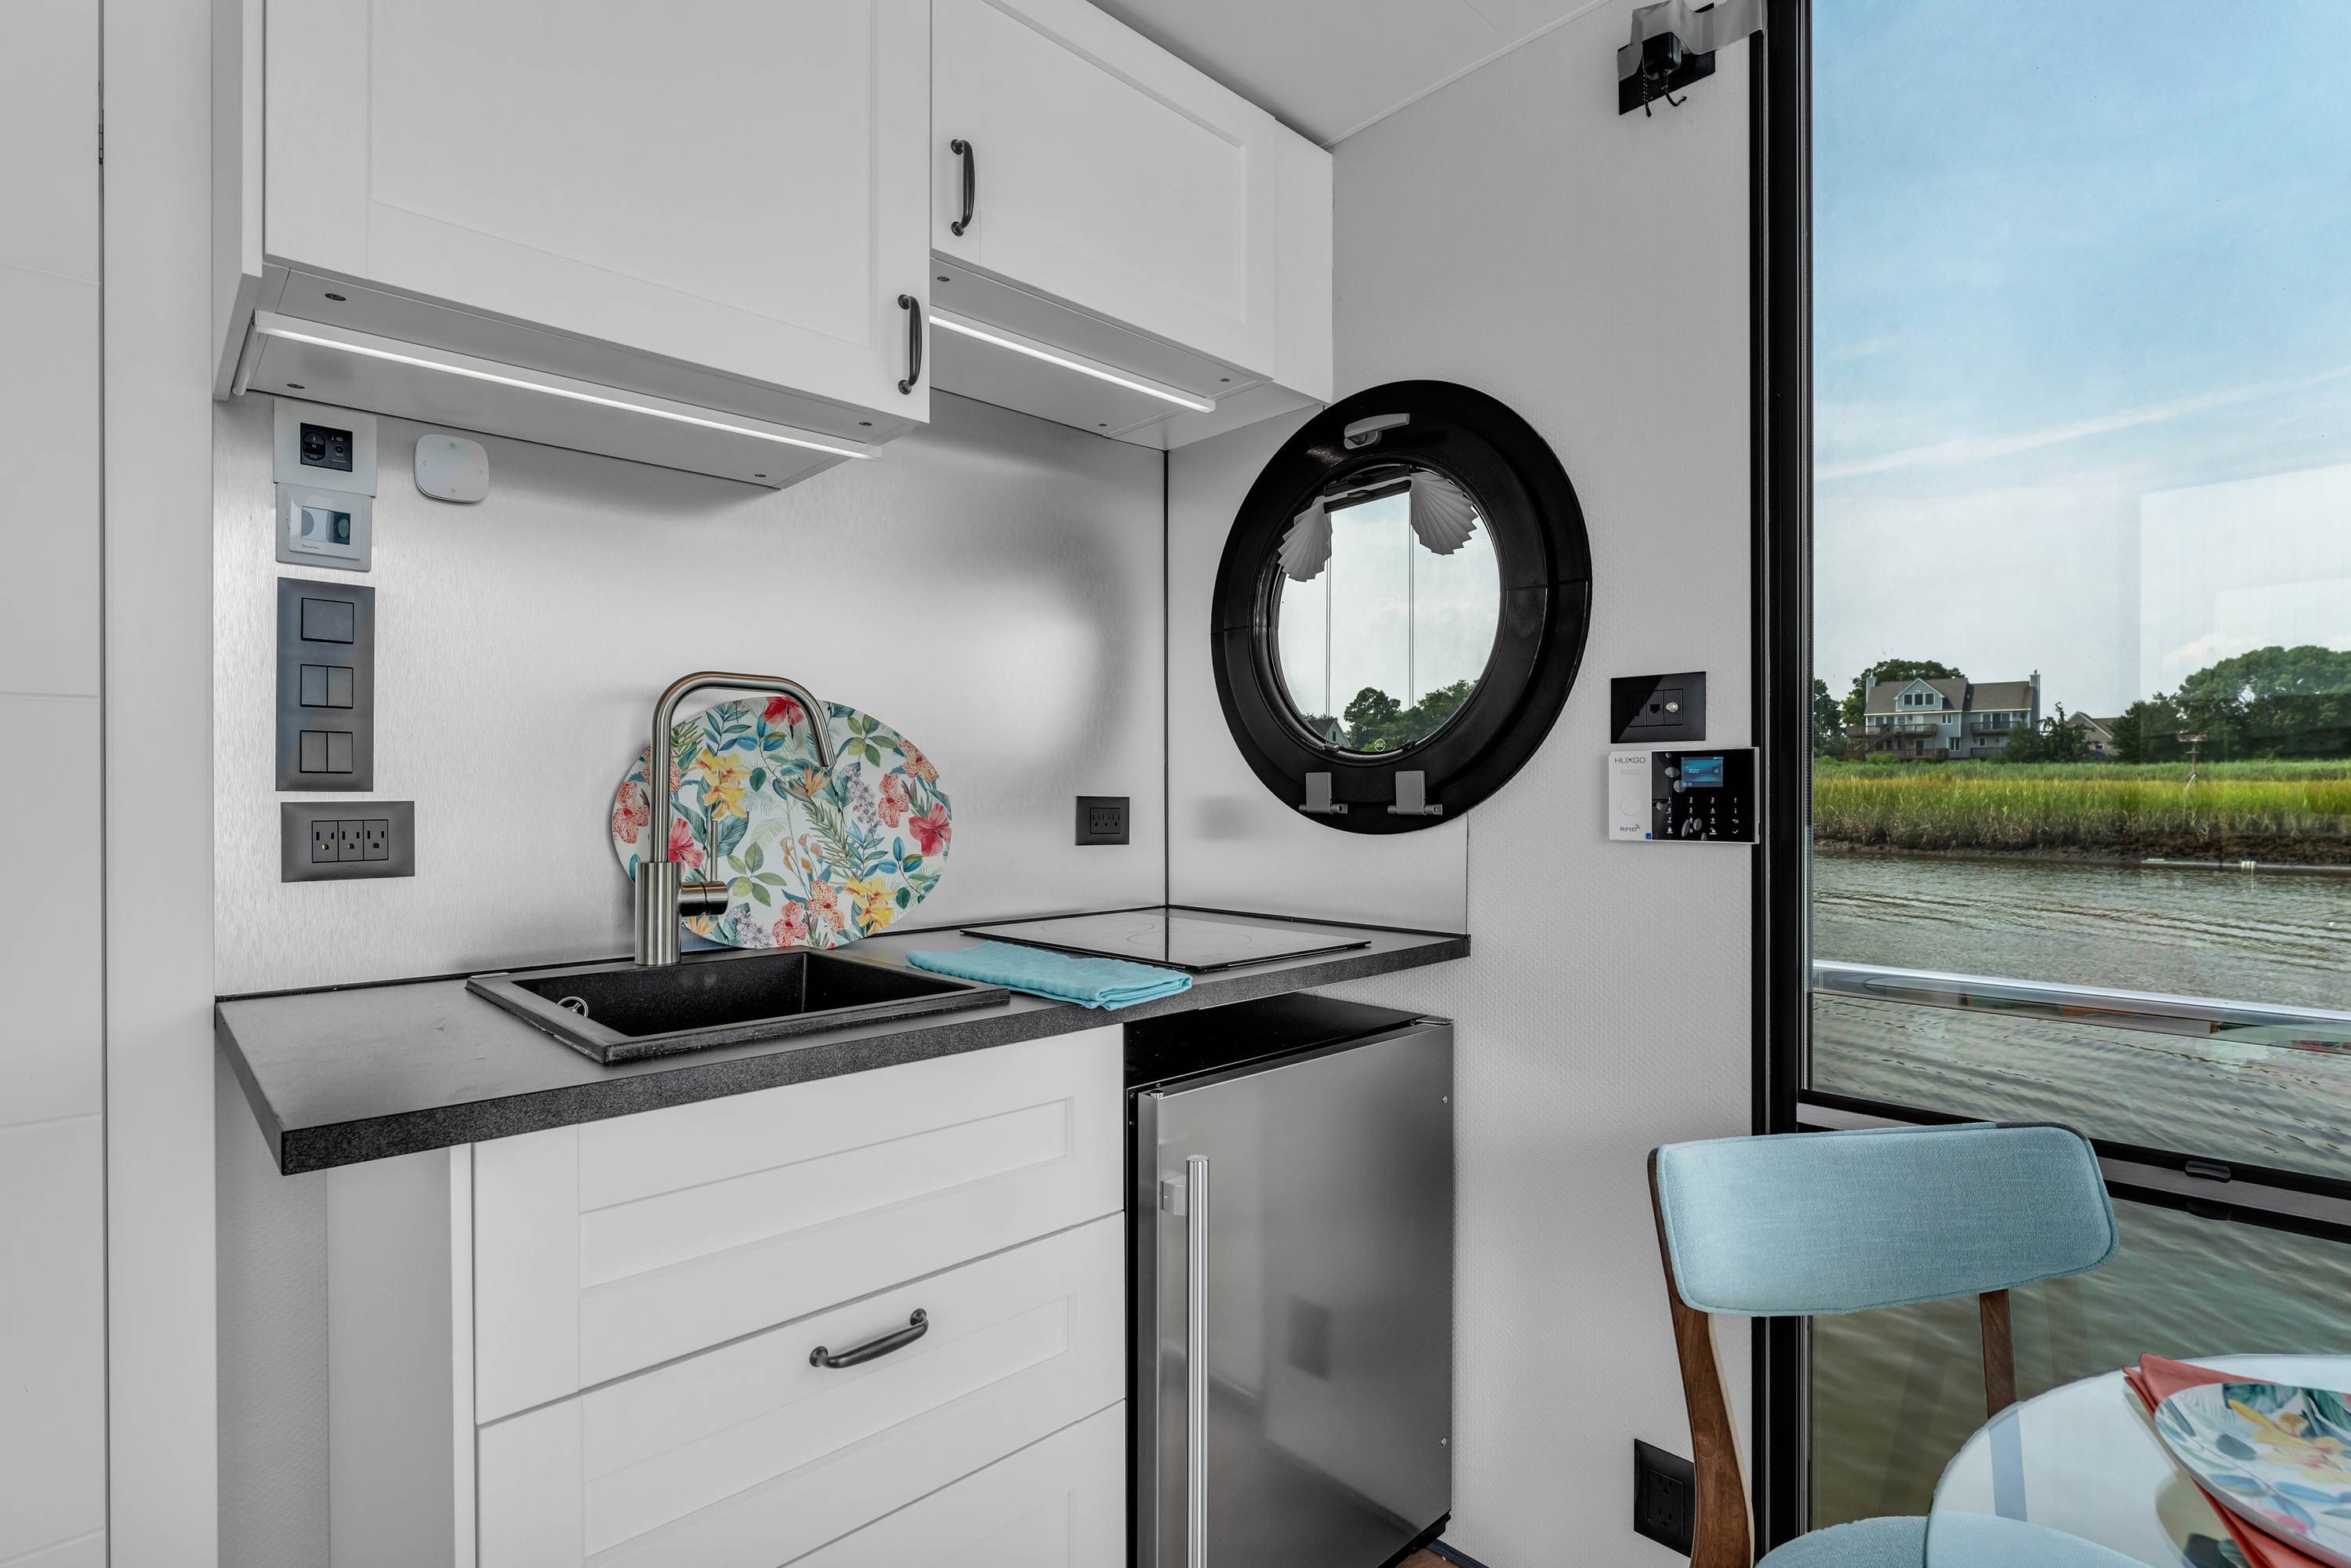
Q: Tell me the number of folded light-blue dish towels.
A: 1